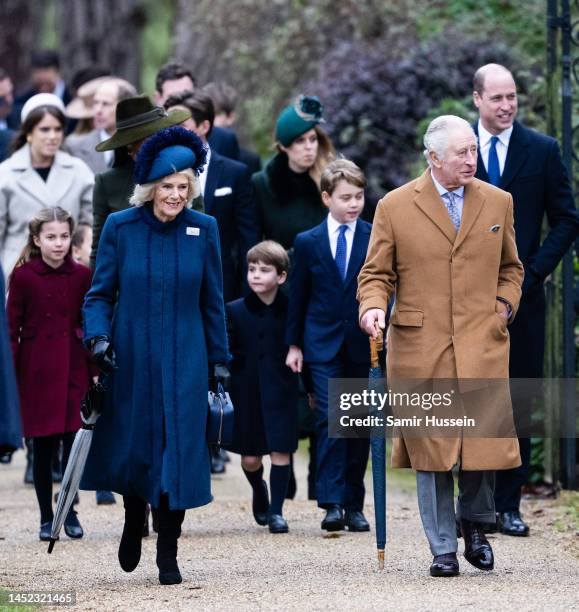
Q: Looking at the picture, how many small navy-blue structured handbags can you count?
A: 1